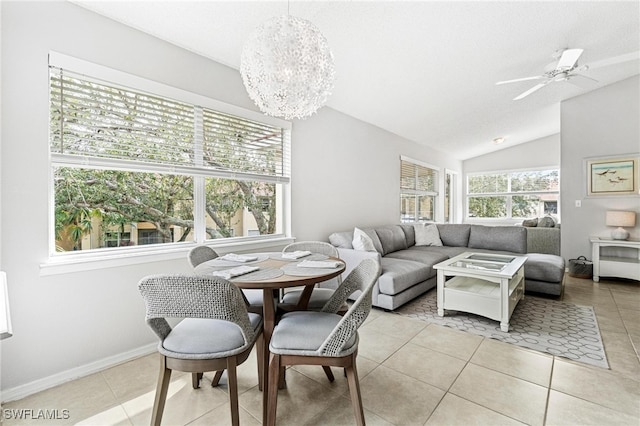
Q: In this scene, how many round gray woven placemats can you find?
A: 4